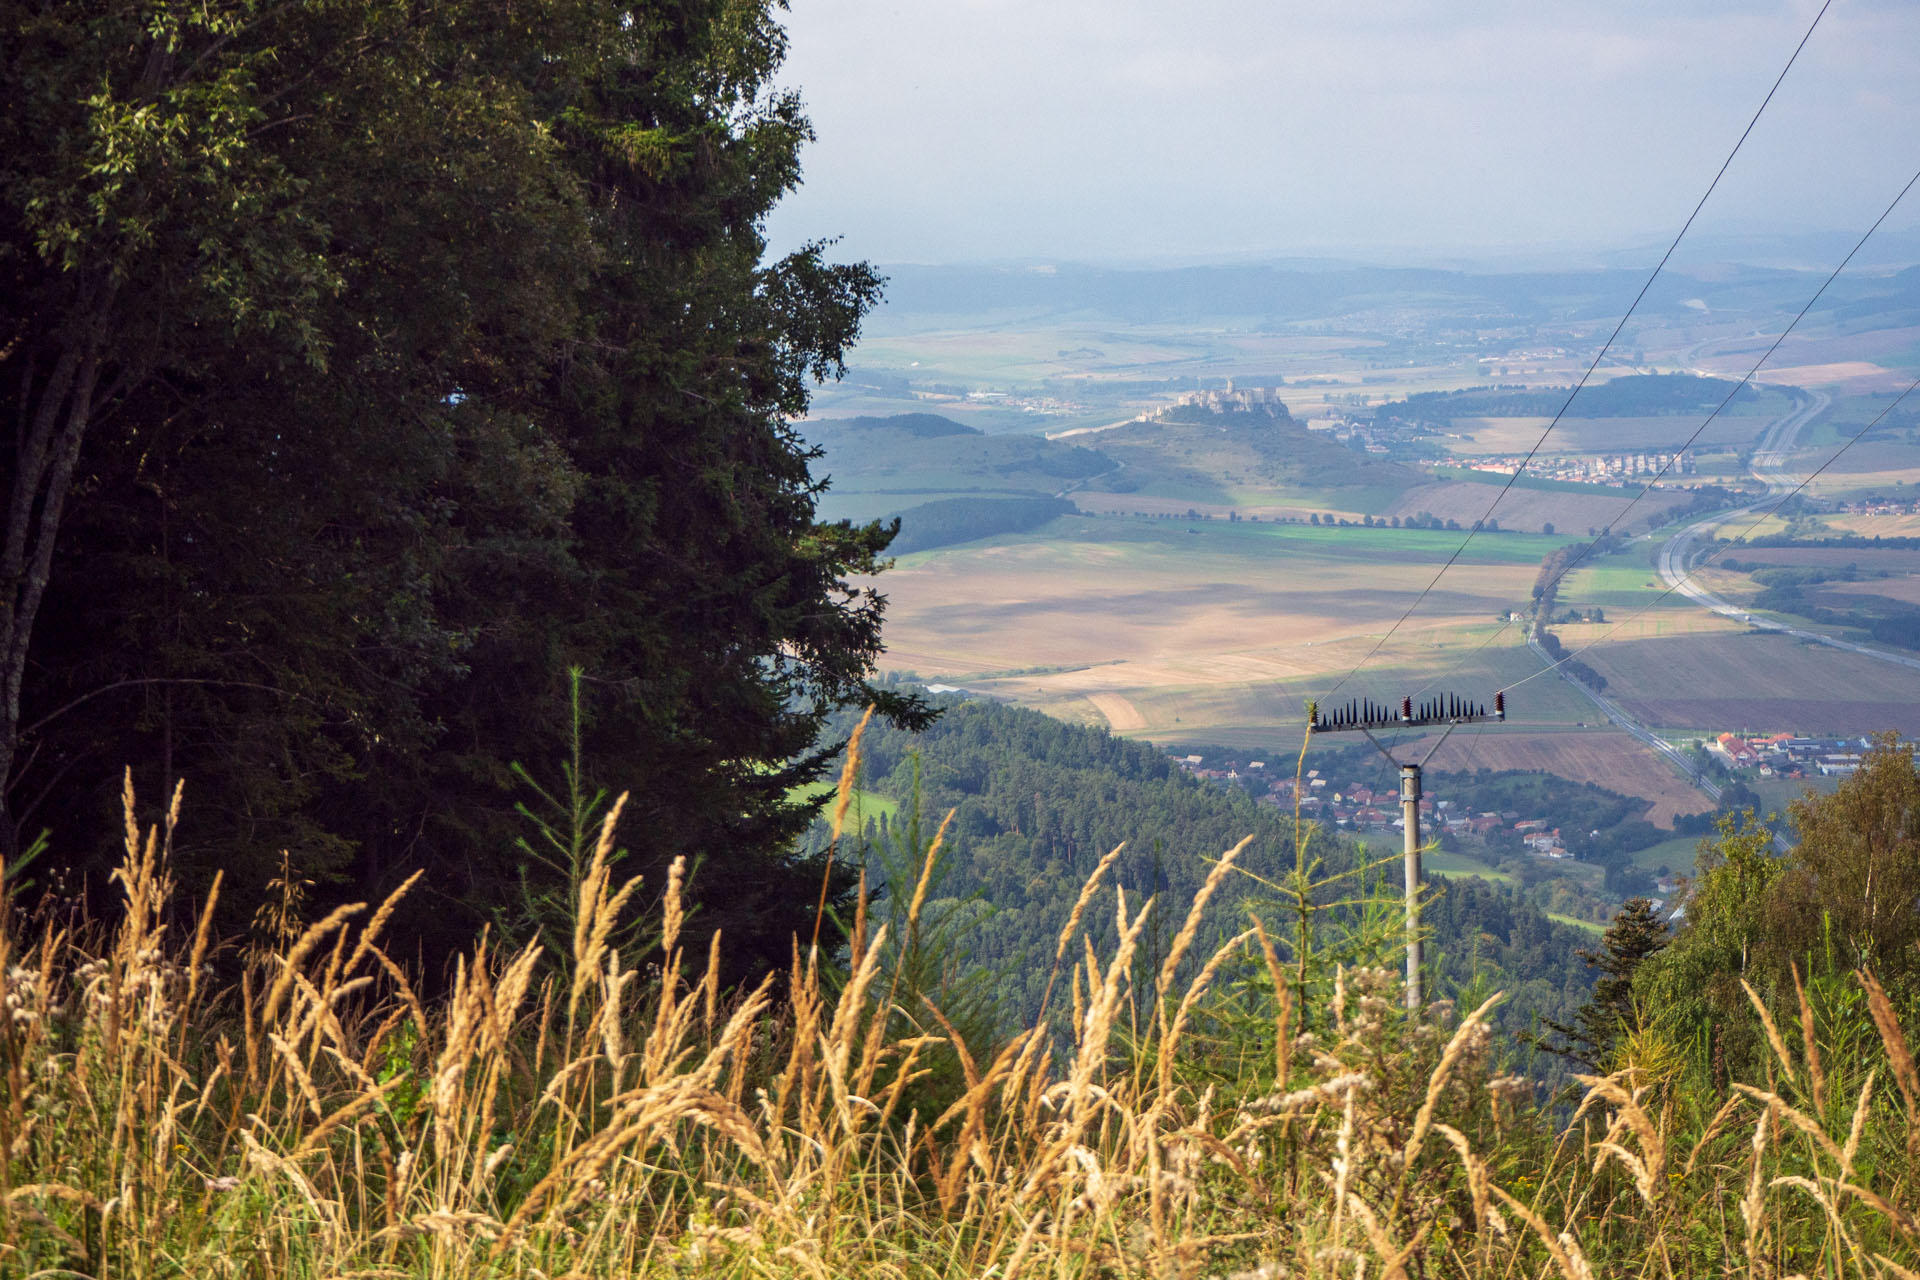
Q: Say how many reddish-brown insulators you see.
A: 3